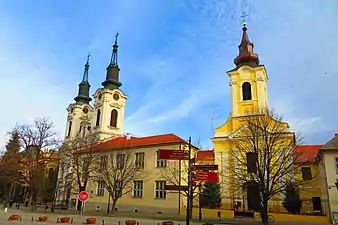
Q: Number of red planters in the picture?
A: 6